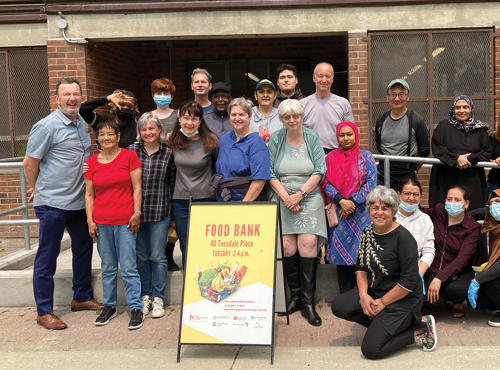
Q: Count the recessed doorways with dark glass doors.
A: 1